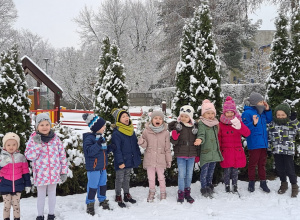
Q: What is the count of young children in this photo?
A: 10